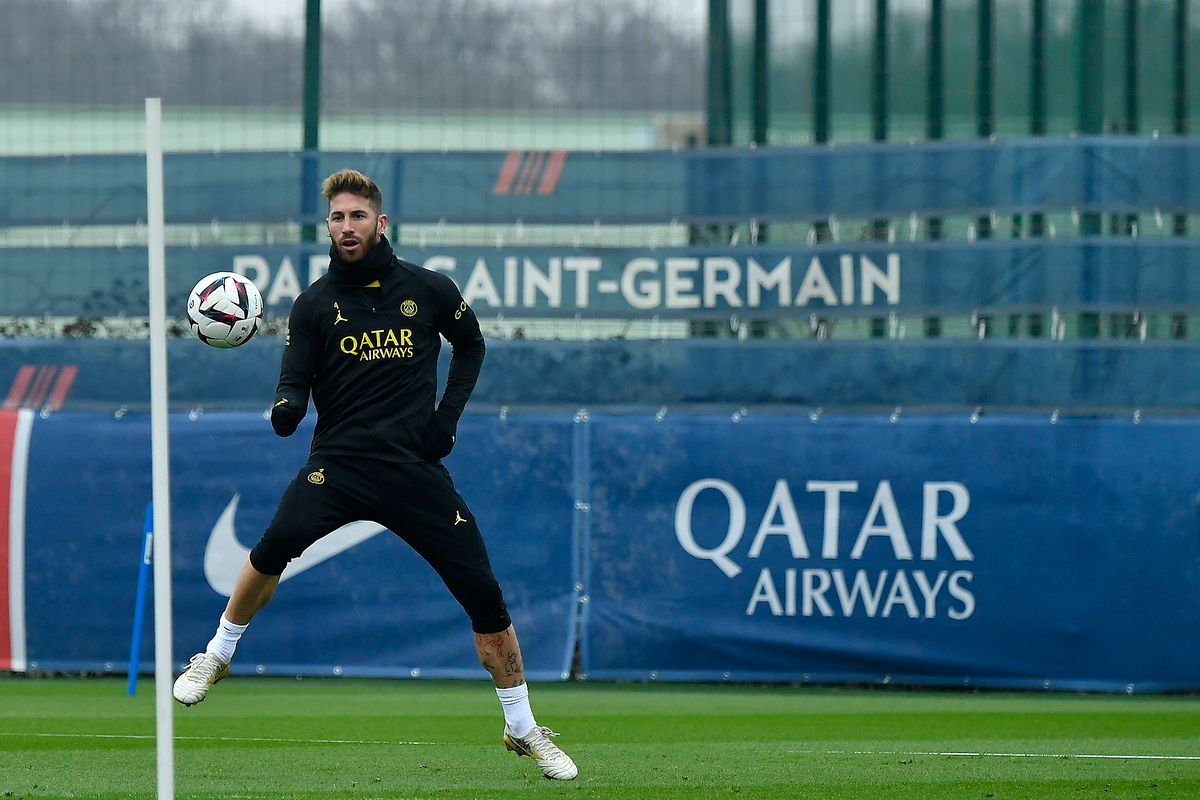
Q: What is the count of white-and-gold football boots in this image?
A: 2